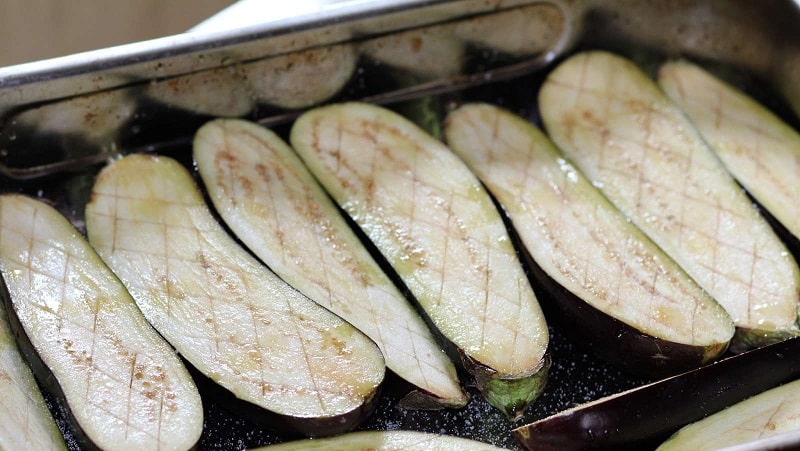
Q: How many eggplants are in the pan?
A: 11